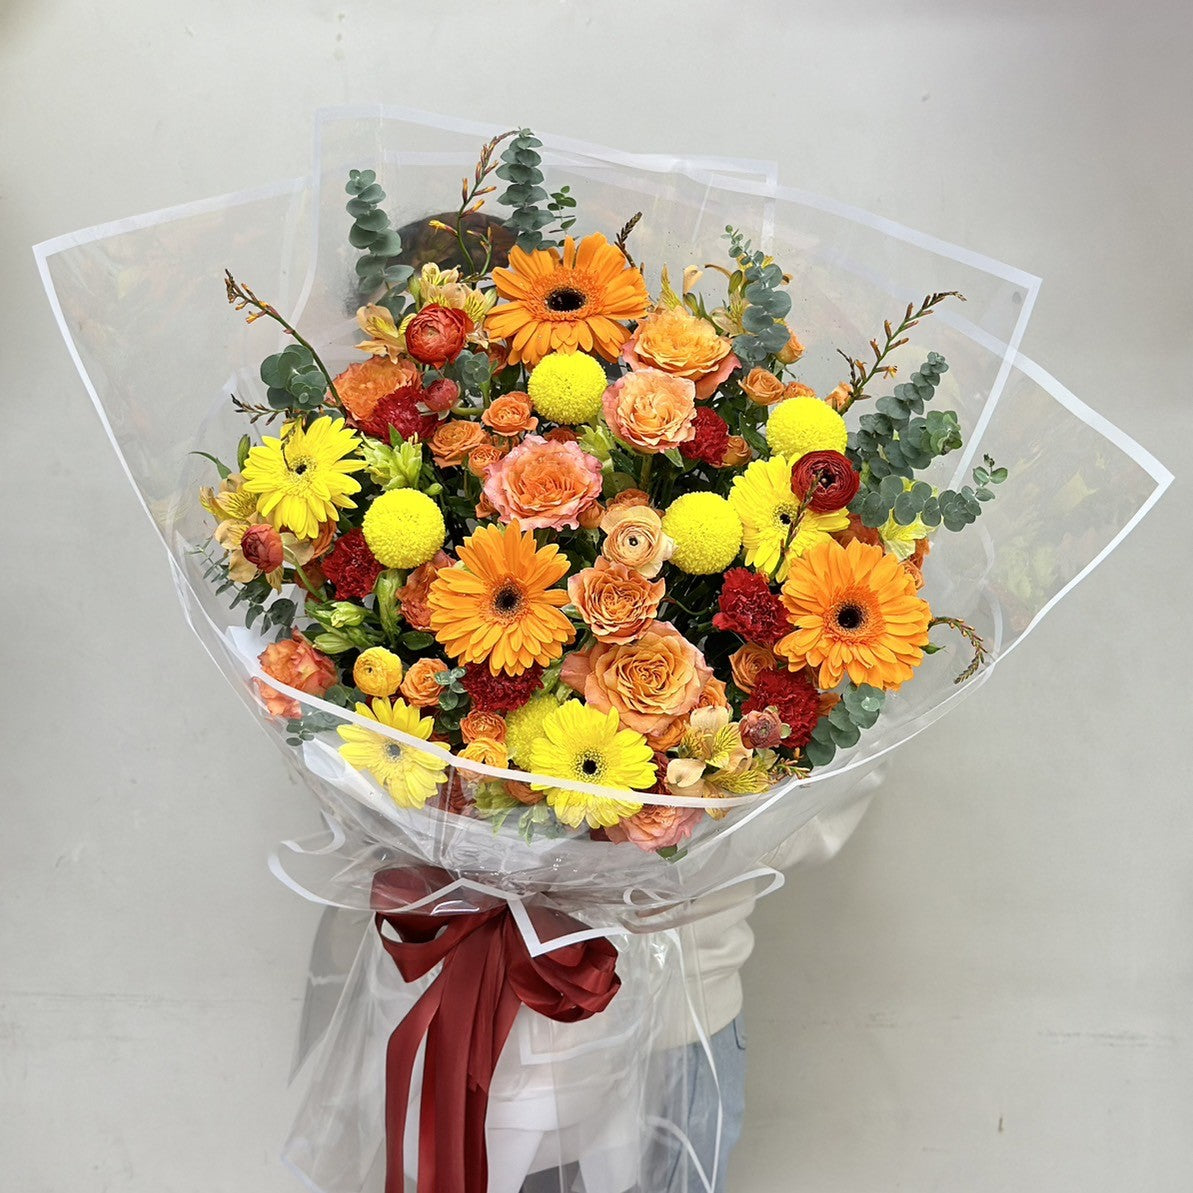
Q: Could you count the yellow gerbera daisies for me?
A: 4